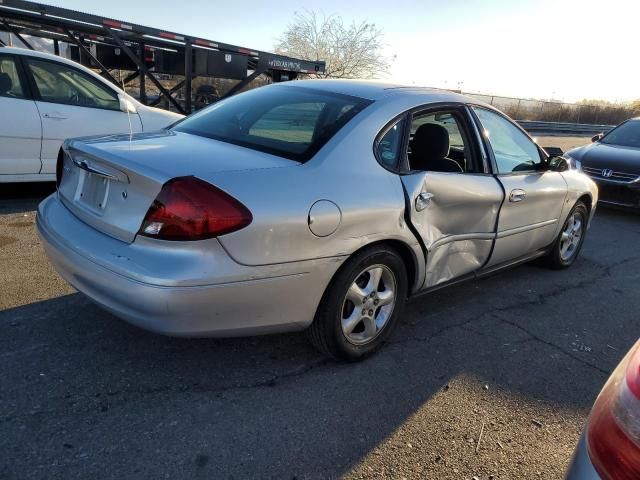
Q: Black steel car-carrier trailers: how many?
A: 1